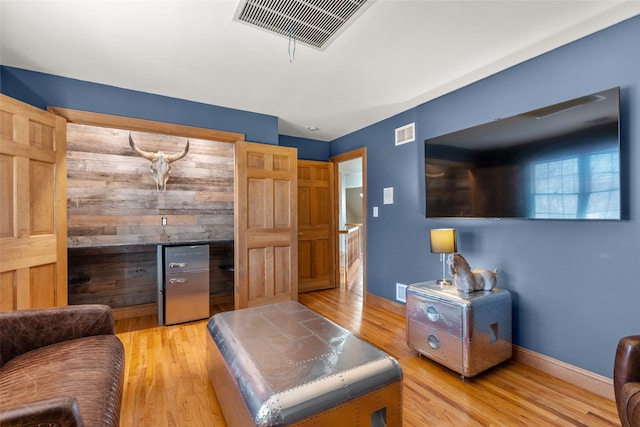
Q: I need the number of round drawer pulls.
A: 2